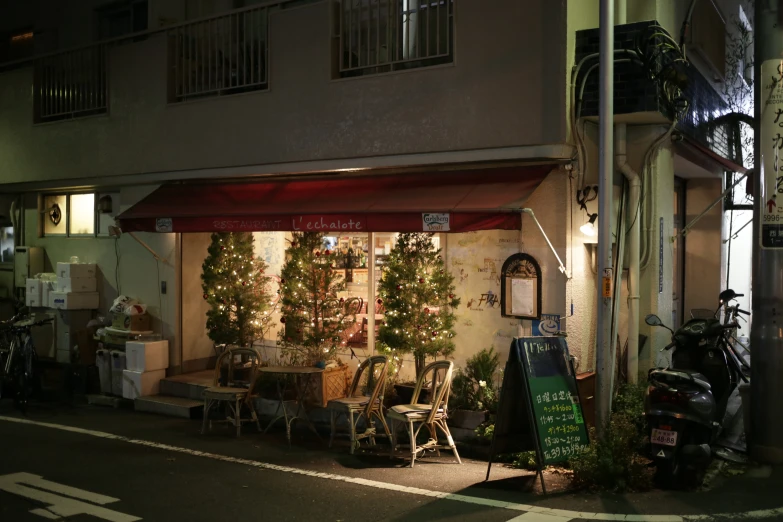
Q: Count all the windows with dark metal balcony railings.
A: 3